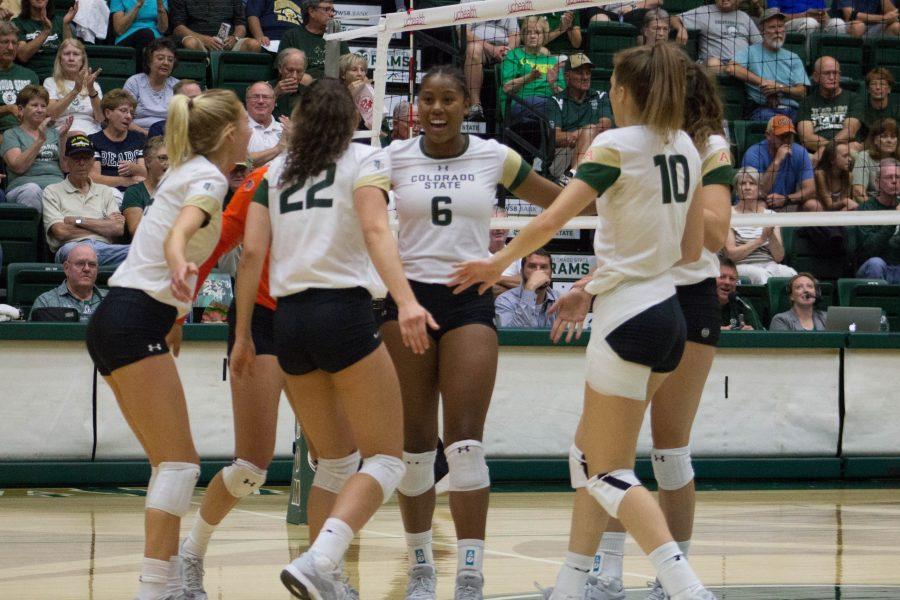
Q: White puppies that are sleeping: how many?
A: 0